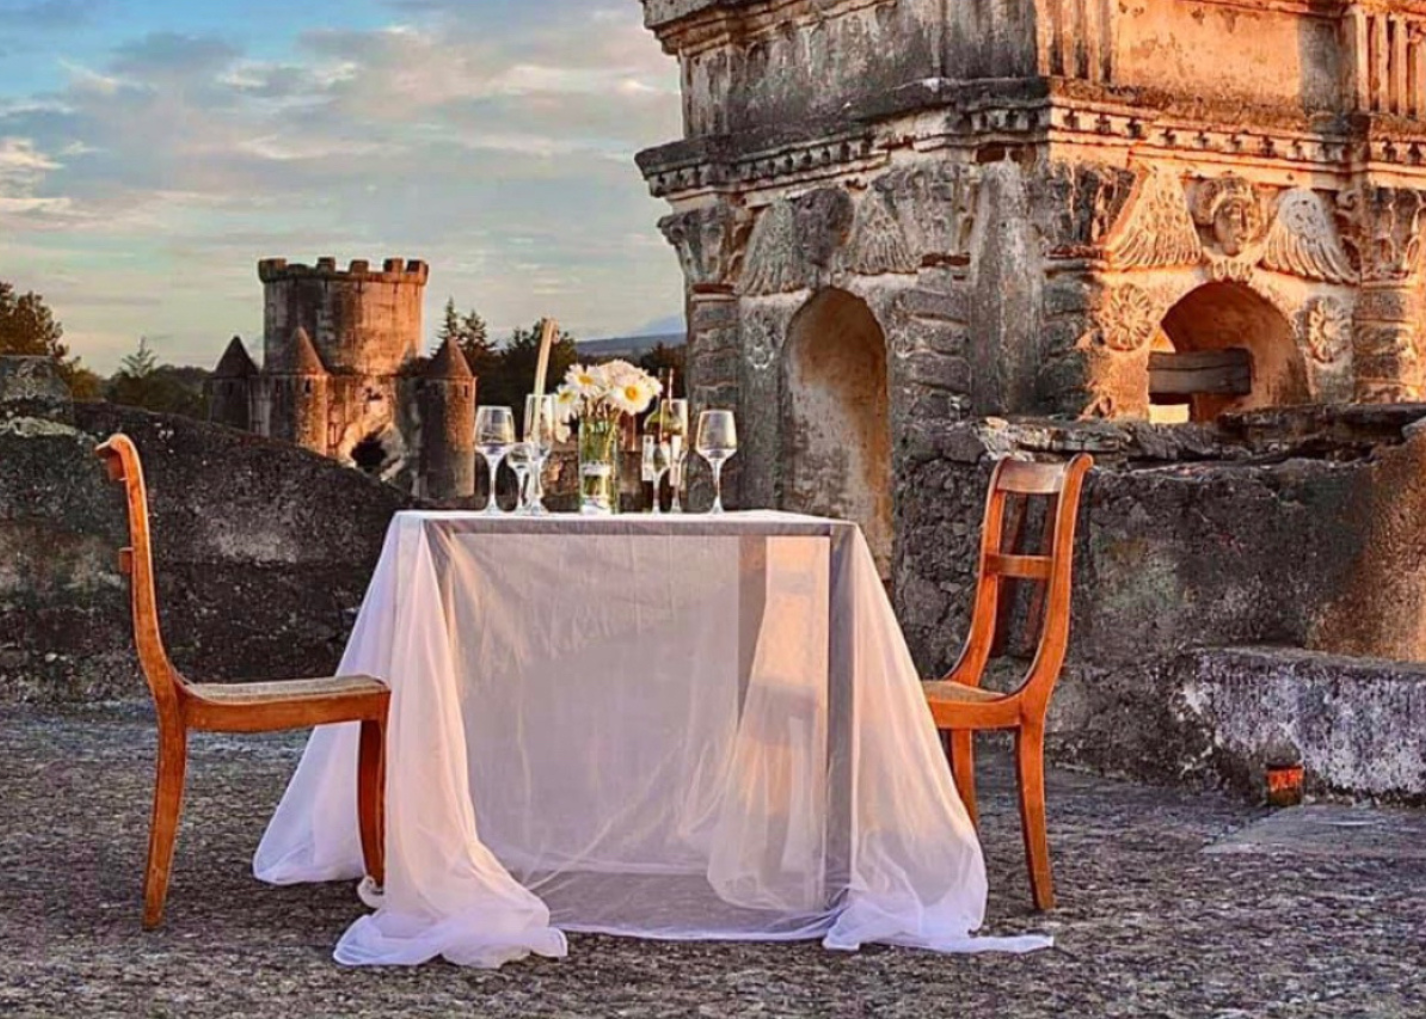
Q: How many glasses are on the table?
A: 6